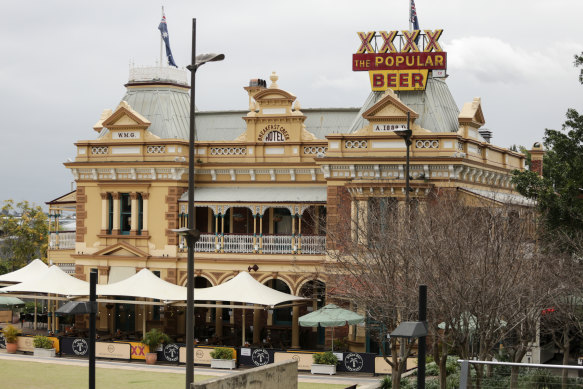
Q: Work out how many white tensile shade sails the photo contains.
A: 4